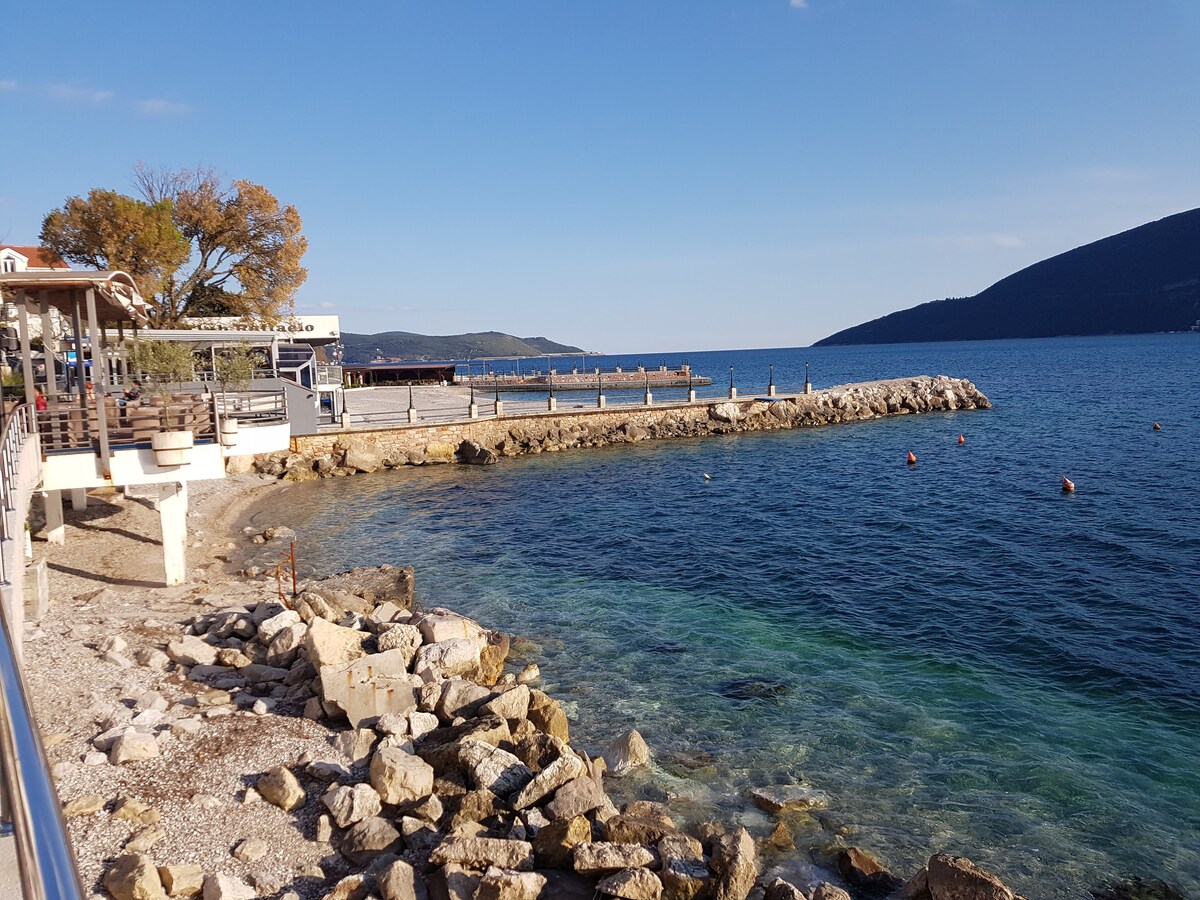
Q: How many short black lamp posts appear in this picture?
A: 11